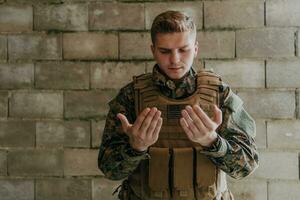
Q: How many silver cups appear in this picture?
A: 0